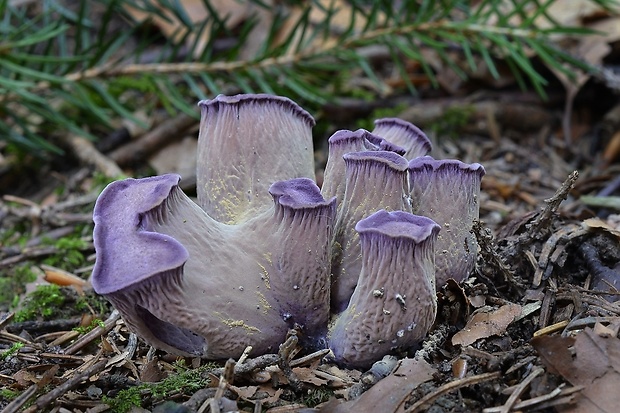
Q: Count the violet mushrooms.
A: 8